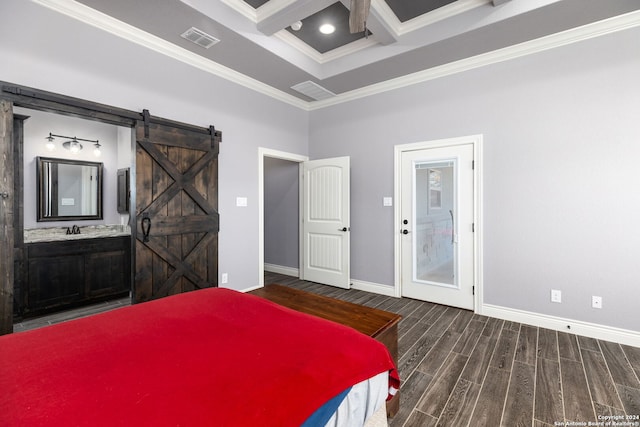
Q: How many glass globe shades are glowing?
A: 3